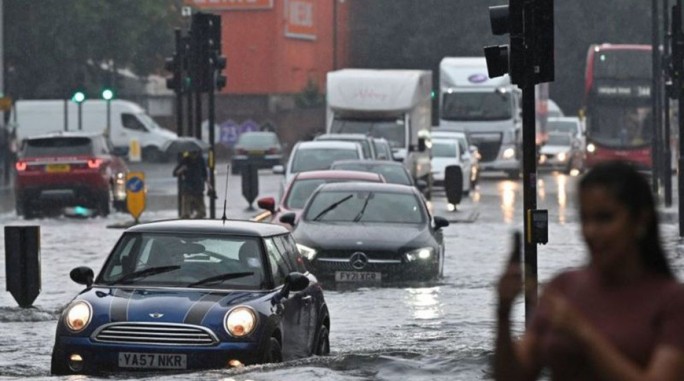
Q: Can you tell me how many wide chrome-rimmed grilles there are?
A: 1